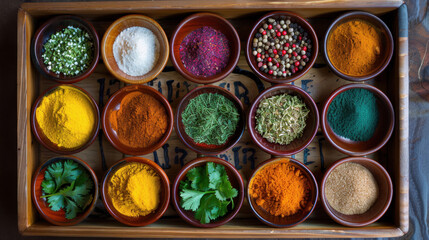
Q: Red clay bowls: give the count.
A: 14